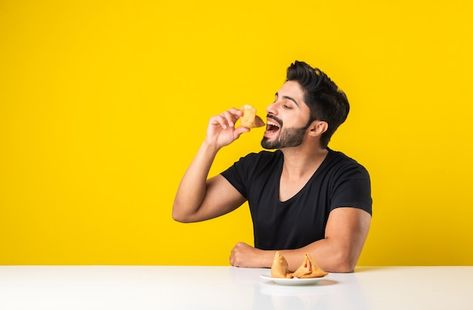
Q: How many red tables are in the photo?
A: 0